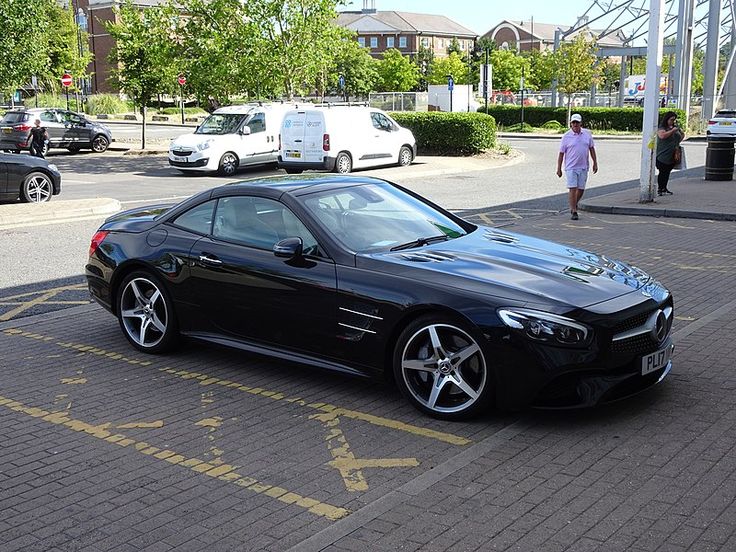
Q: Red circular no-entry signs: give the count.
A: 2